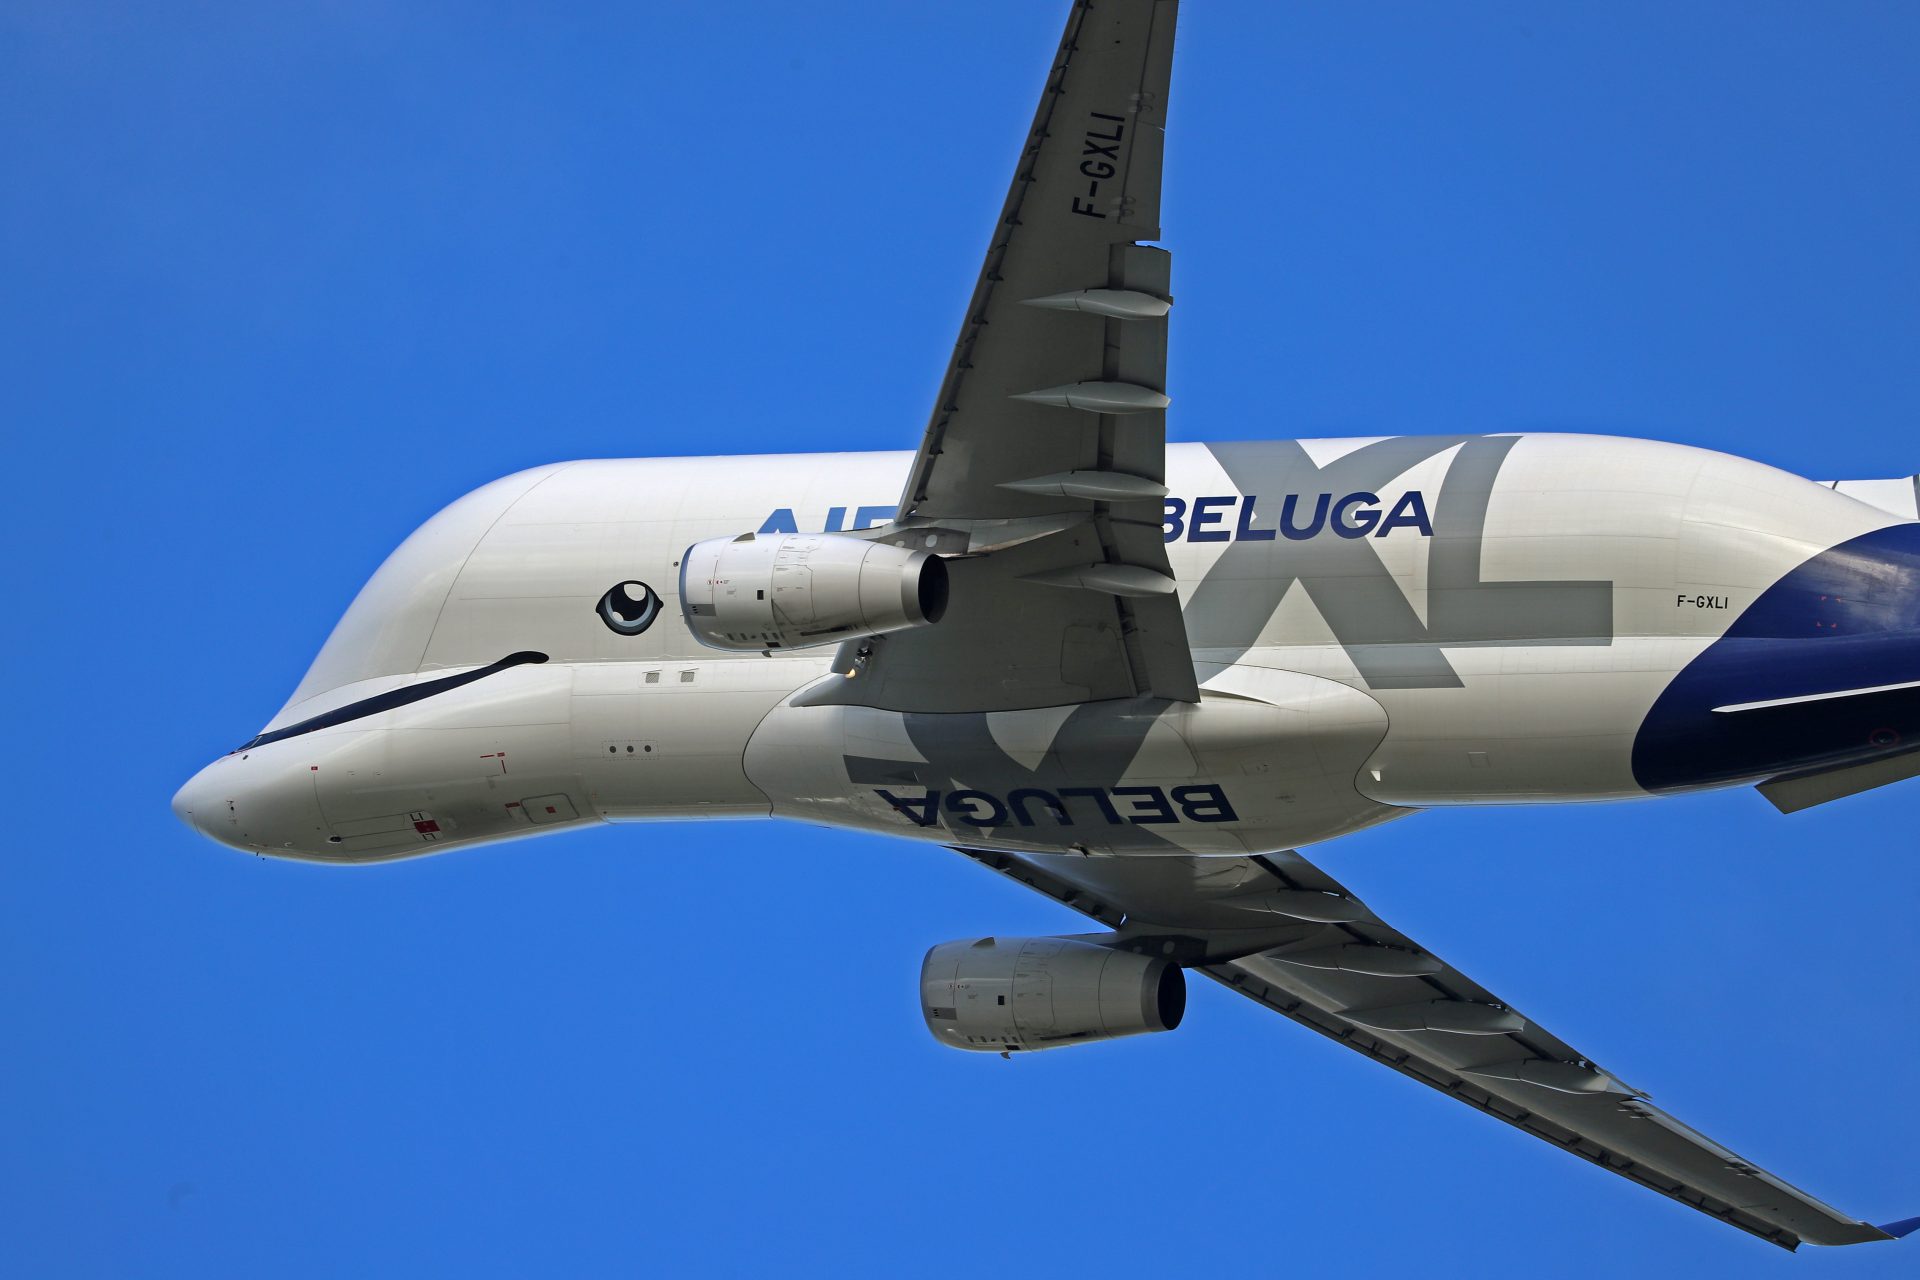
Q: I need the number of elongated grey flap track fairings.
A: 8